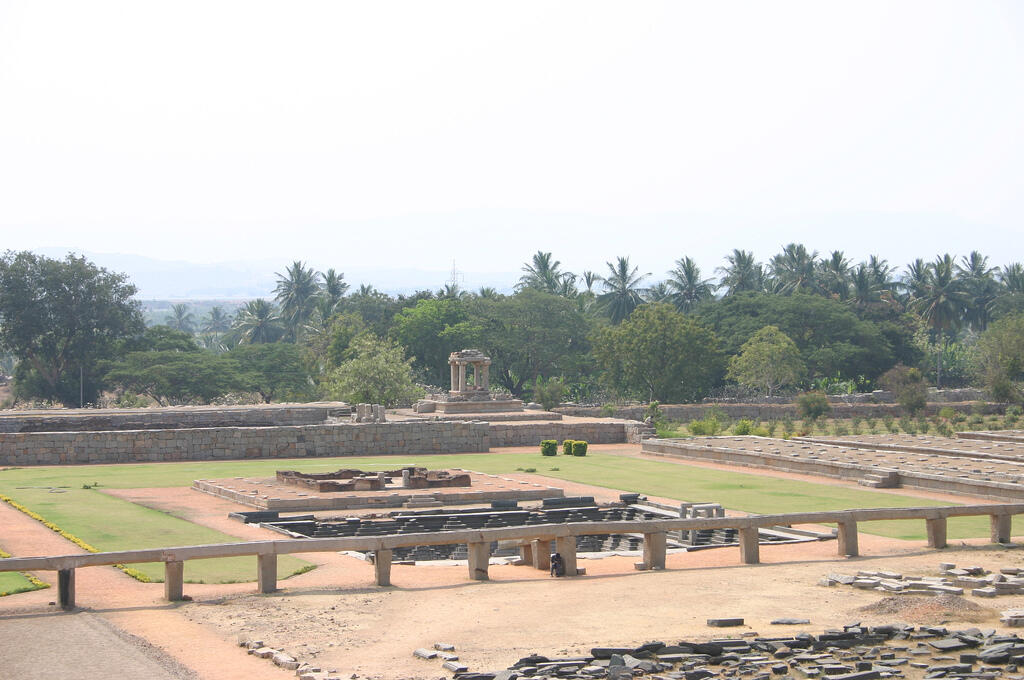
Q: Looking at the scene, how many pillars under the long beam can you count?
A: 11